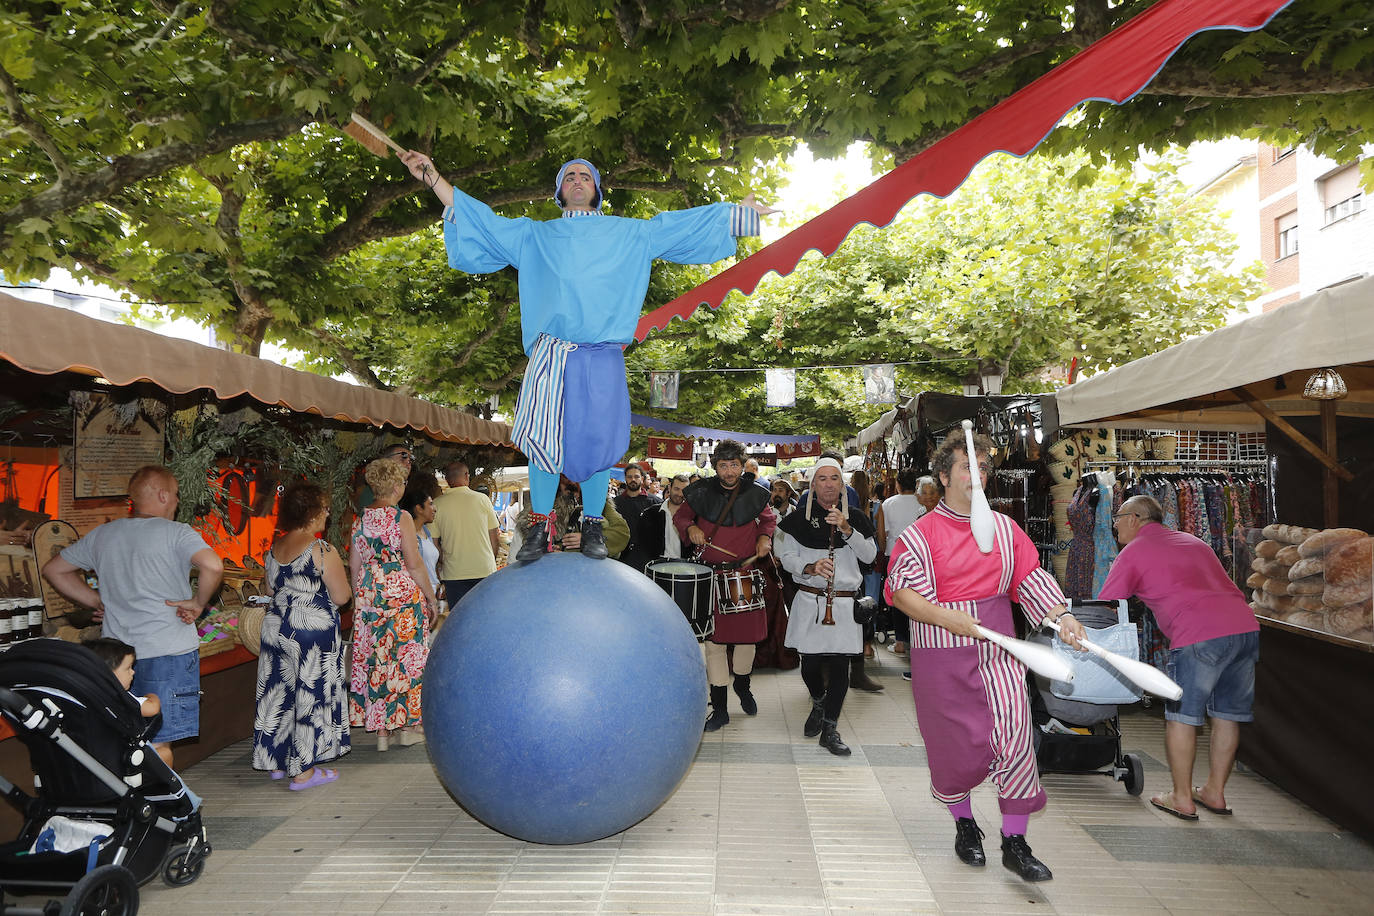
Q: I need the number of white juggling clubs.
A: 3